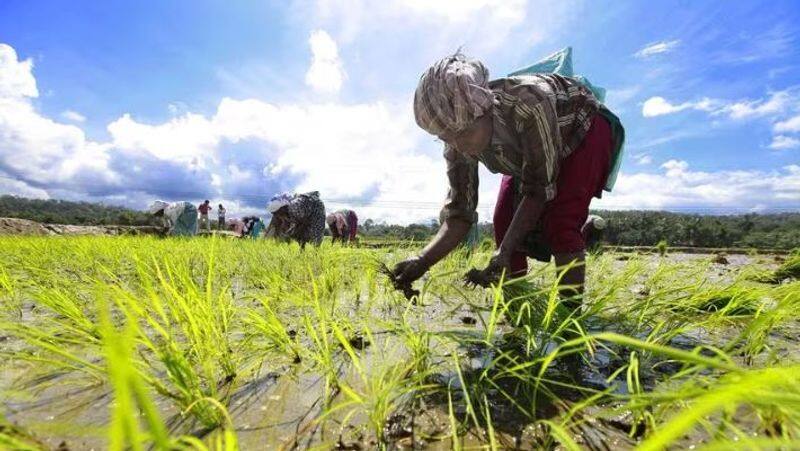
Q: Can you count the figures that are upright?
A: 2